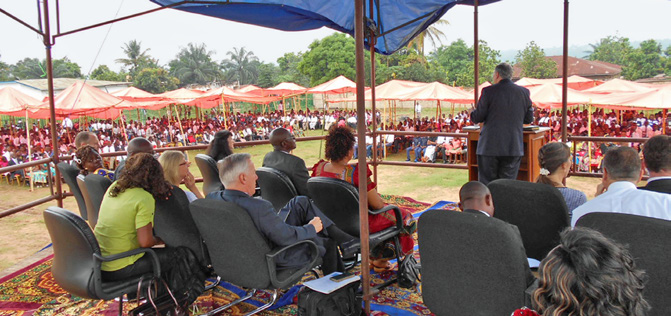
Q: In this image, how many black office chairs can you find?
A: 11